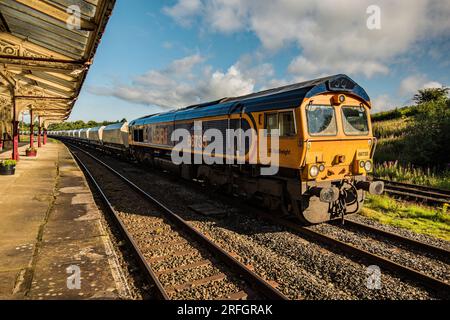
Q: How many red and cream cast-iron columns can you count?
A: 4